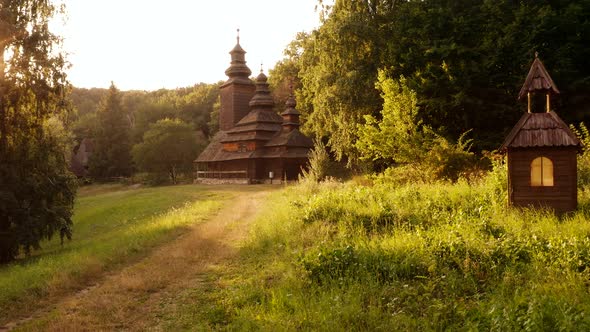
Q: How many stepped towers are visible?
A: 3